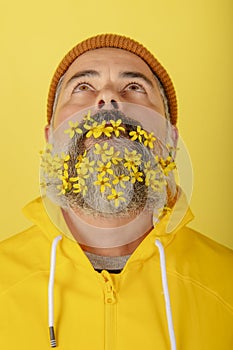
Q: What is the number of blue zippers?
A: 0